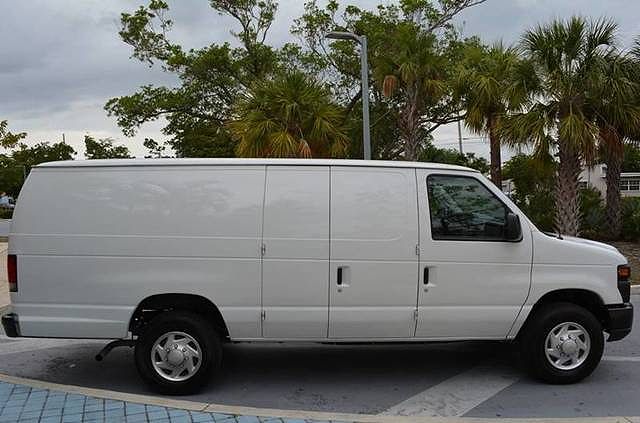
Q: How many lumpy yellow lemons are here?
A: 0